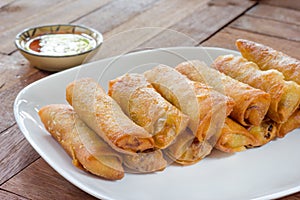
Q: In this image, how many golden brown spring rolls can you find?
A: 12